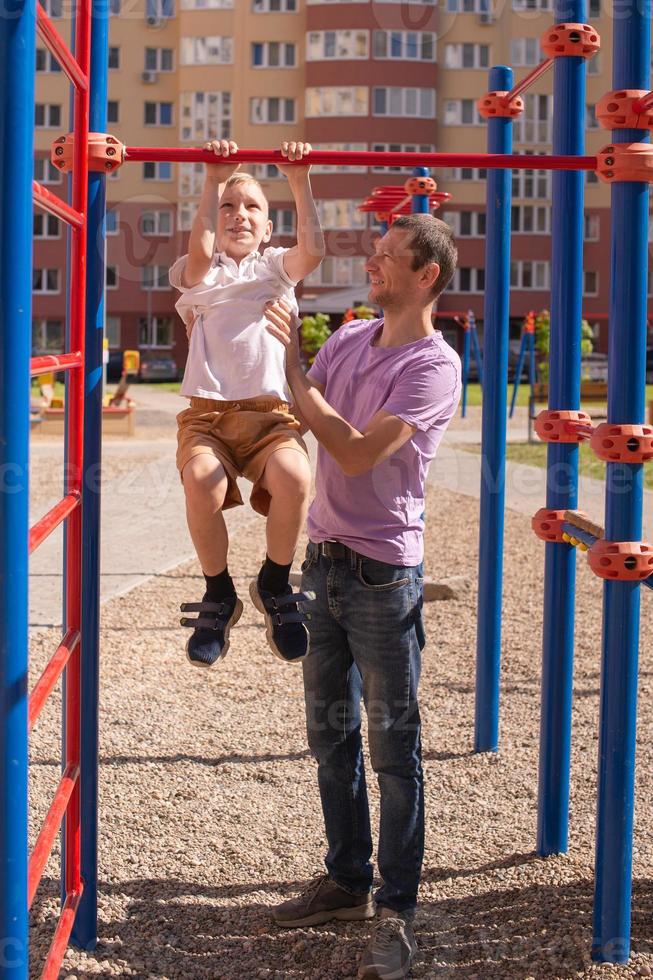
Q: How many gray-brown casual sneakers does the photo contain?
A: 2